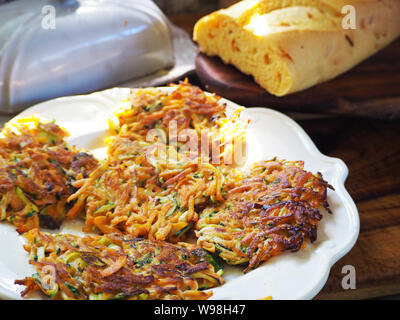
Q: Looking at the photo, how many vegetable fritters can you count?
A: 5